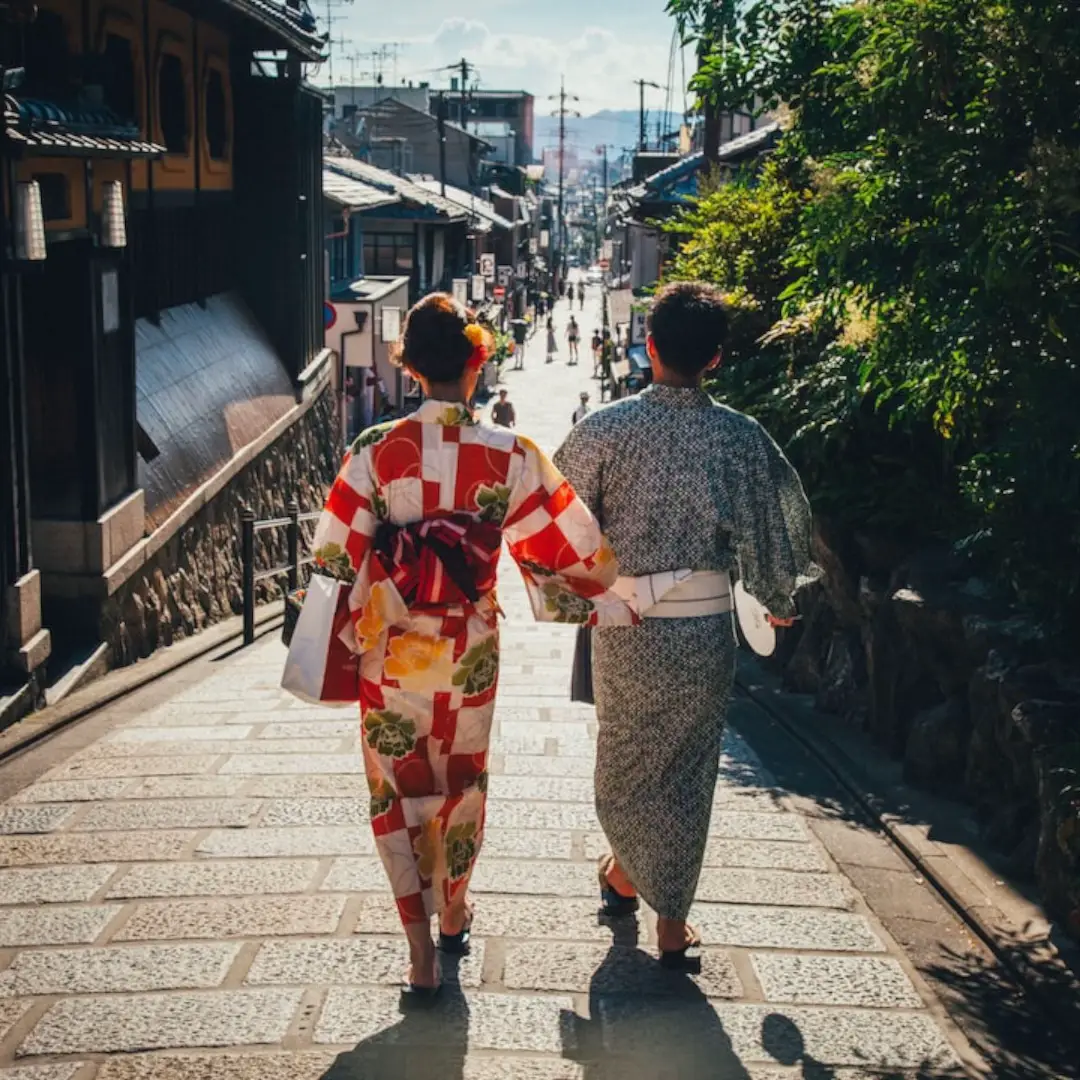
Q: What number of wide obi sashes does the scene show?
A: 2